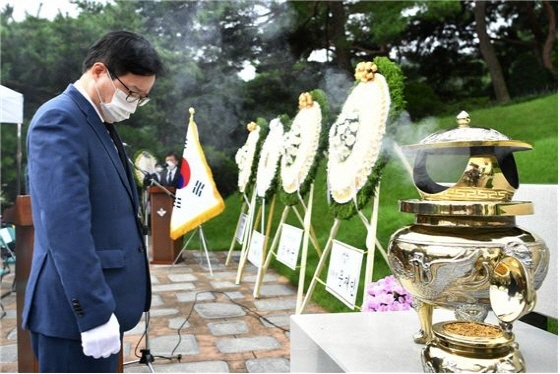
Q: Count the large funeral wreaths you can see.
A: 4